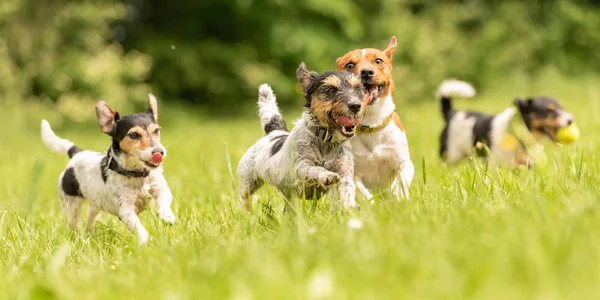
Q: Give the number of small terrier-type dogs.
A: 4